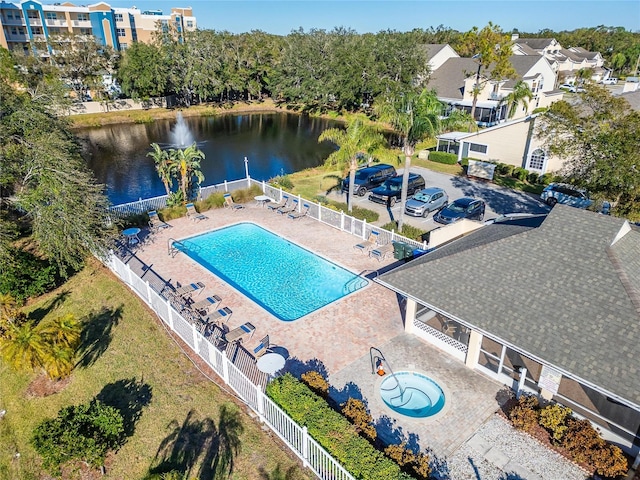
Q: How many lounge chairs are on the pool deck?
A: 13